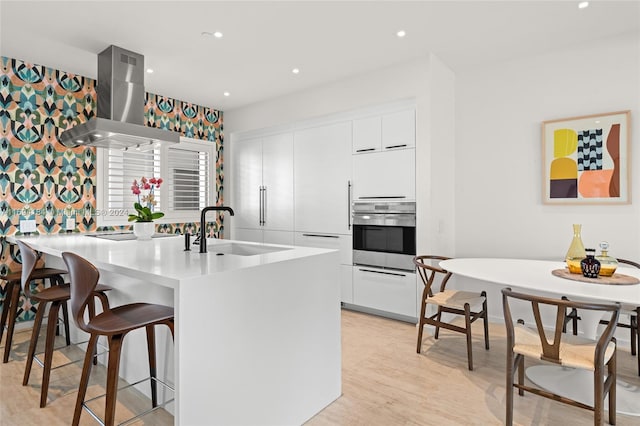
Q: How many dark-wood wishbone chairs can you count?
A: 3